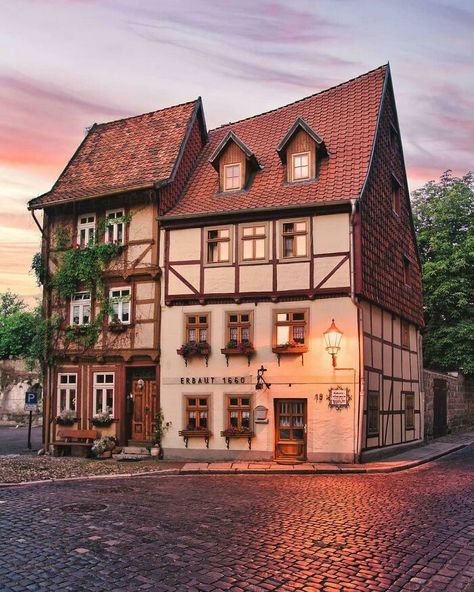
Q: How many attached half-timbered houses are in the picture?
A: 2